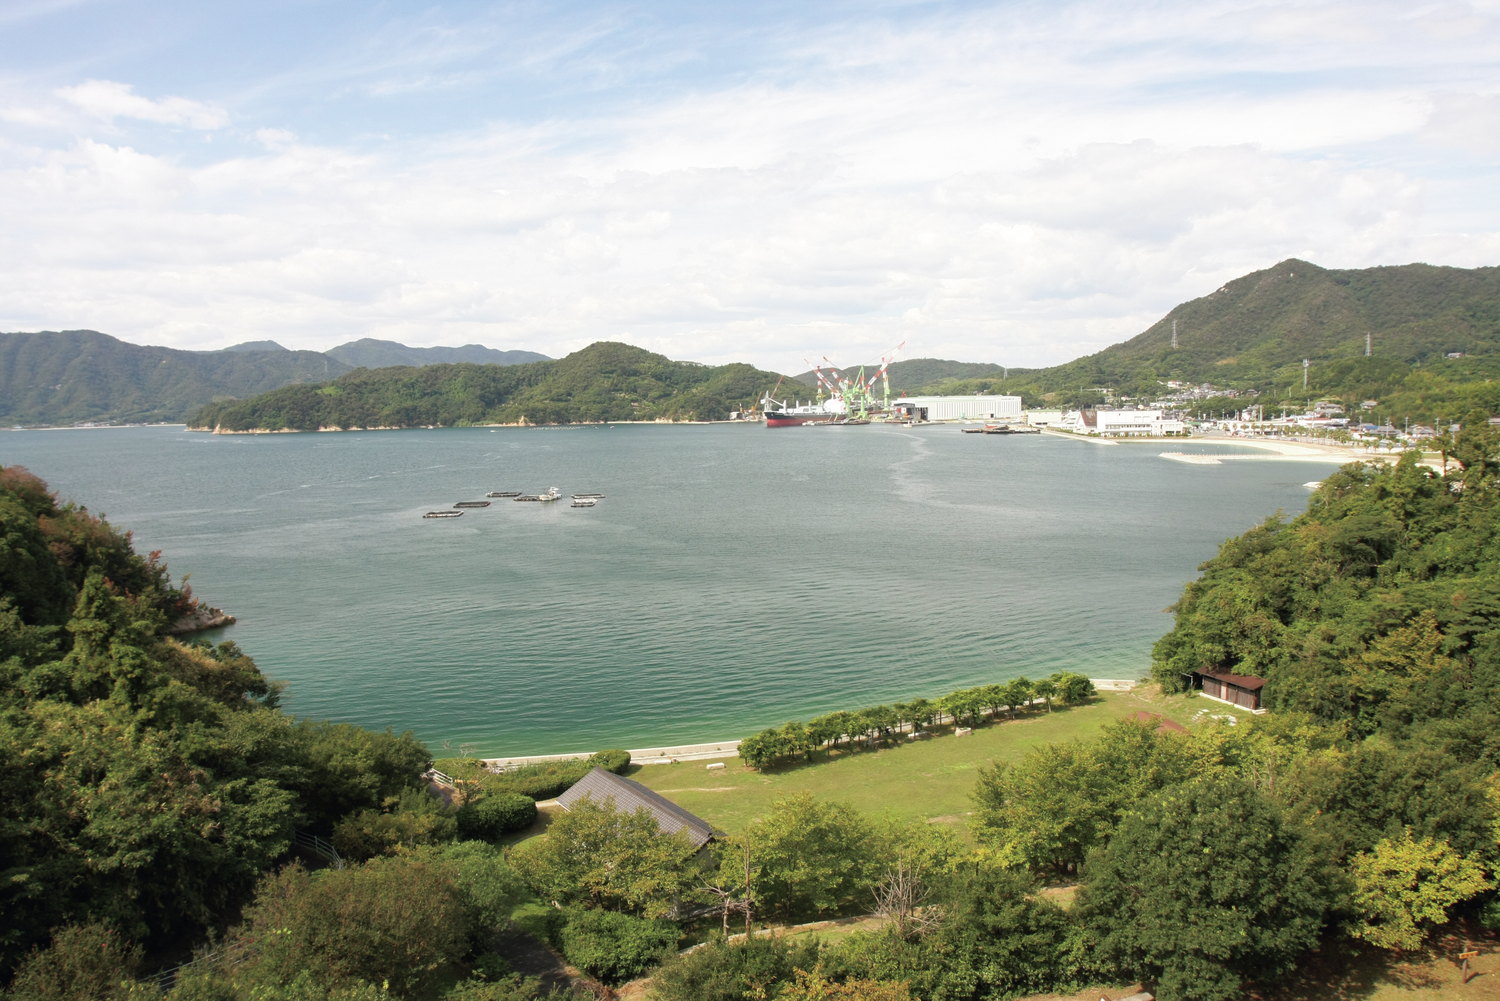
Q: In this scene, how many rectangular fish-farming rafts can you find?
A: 6